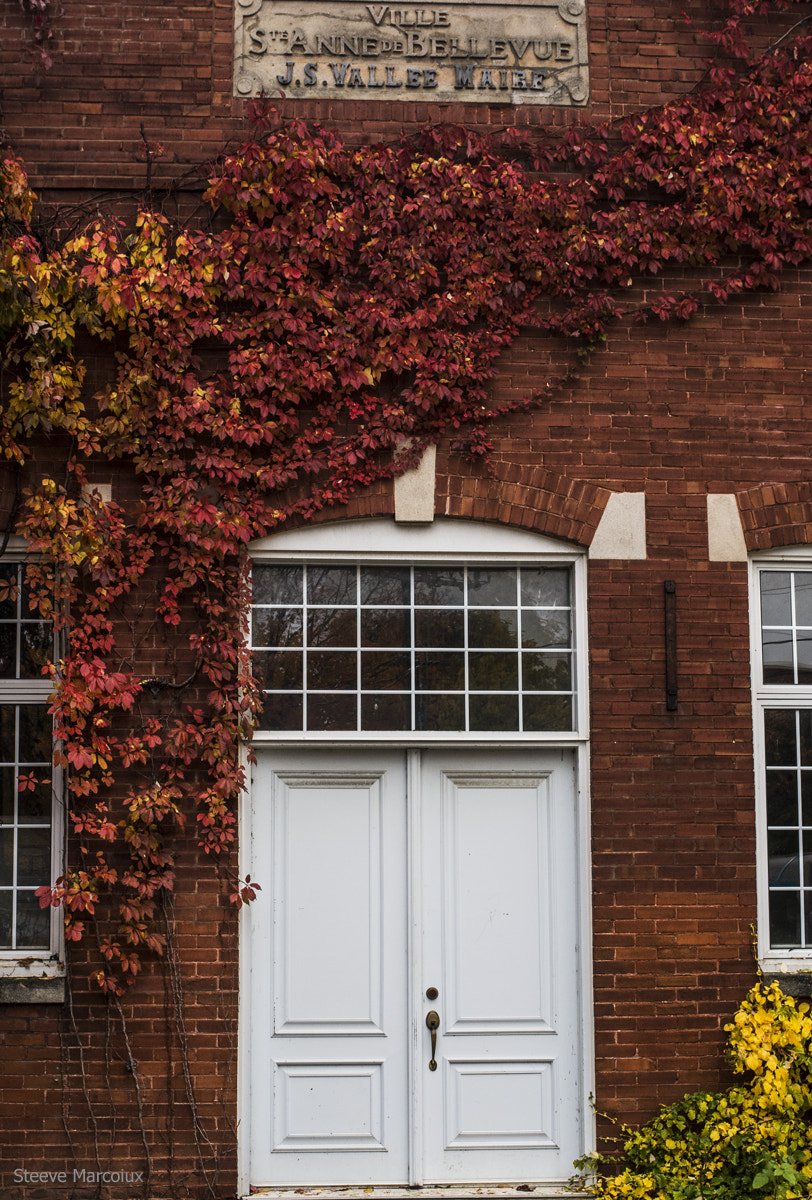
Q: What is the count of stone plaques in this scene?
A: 1